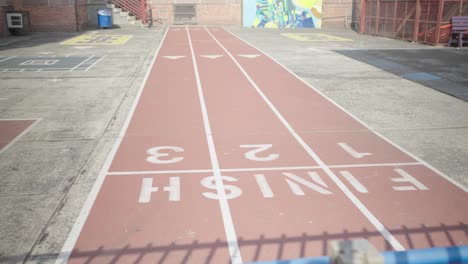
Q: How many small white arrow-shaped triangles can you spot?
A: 3